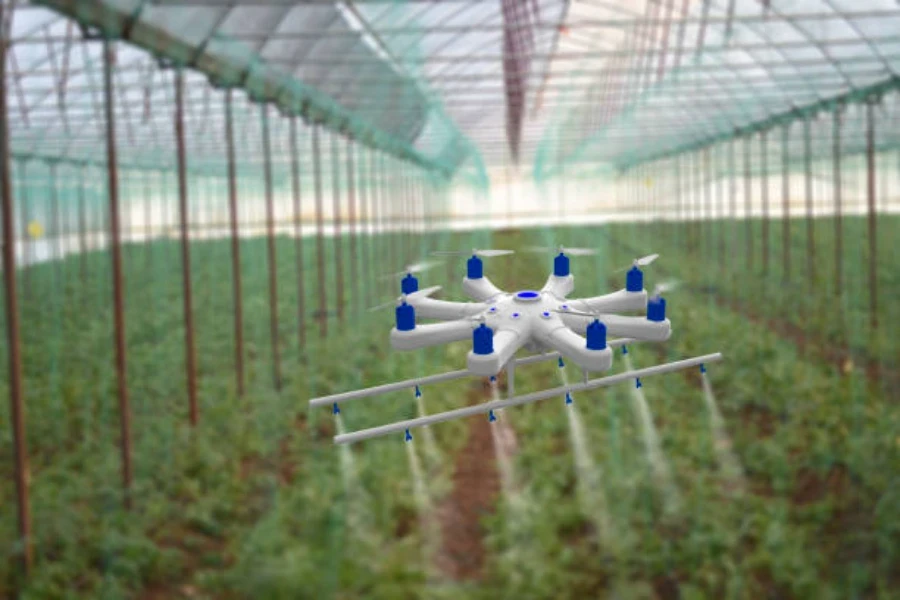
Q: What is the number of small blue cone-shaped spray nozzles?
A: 10